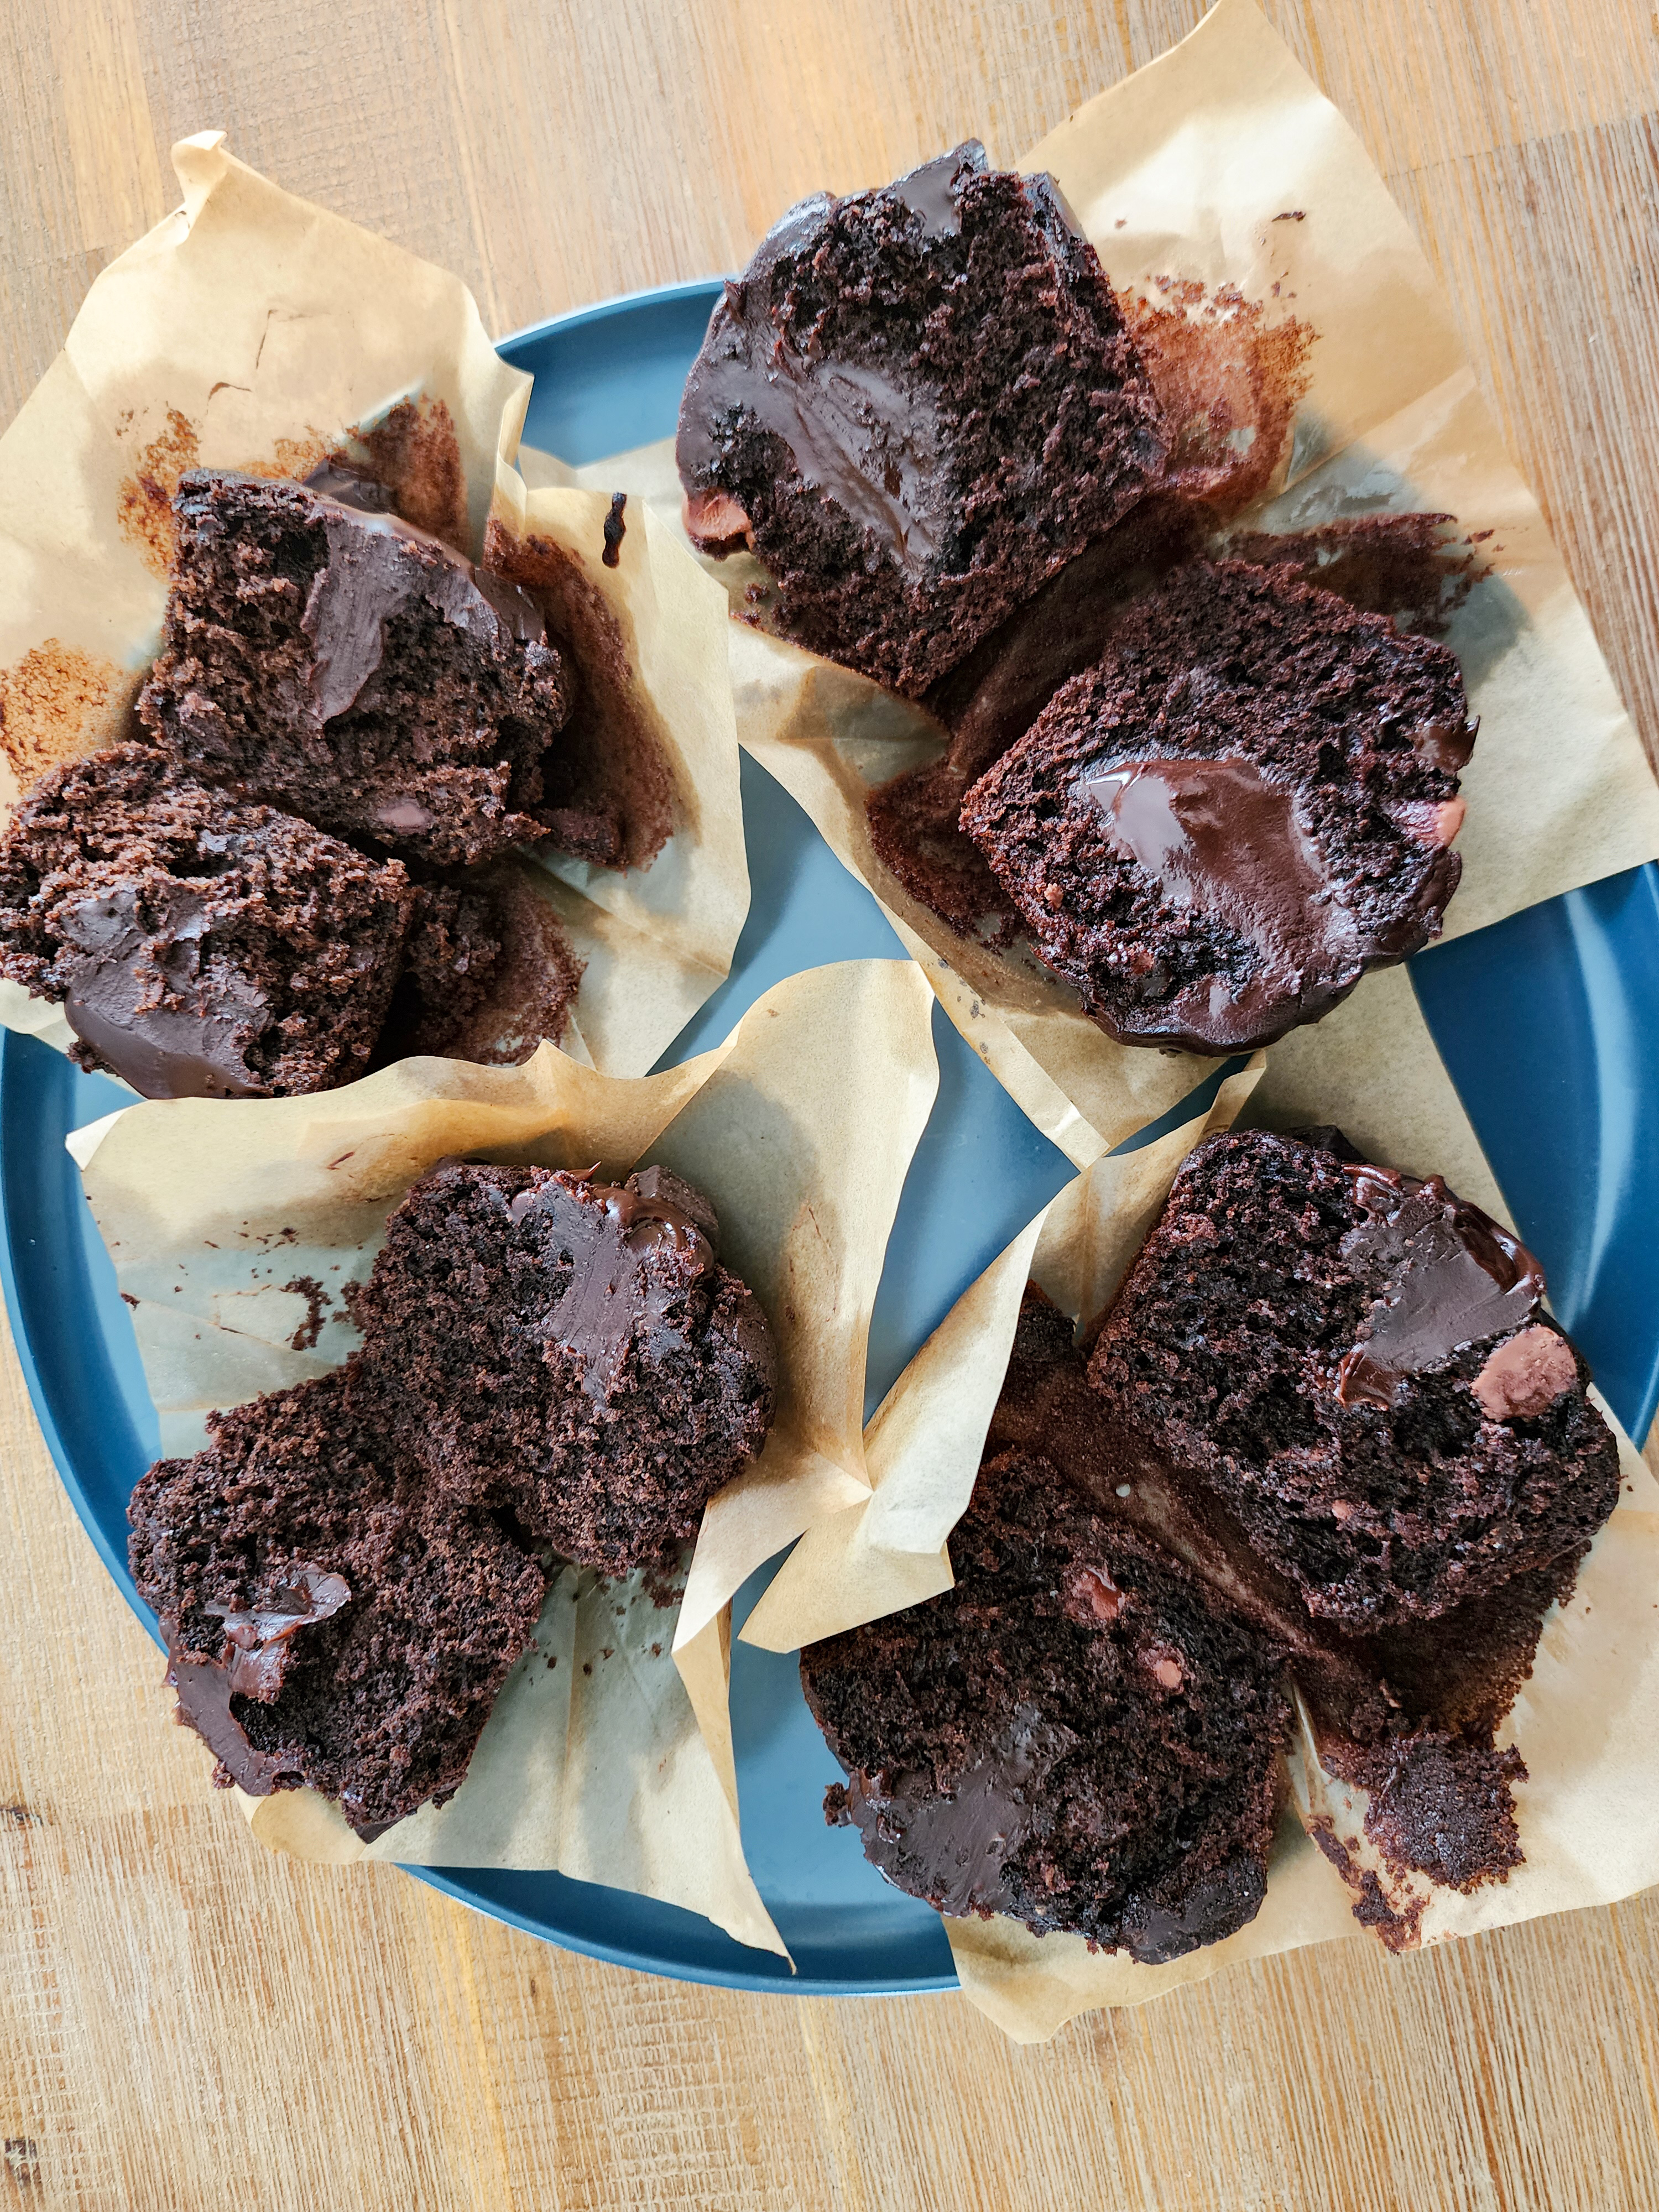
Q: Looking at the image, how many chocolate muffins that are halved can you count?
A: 4